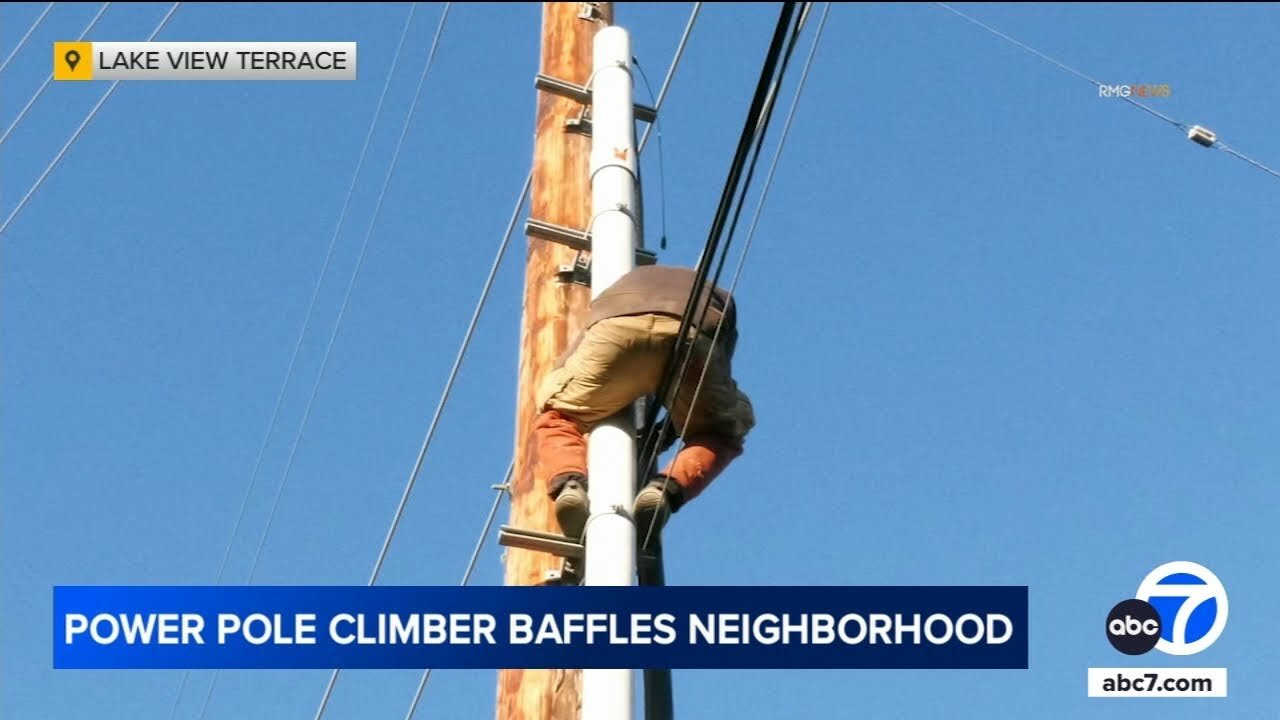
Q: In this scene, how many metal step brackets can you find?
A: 3